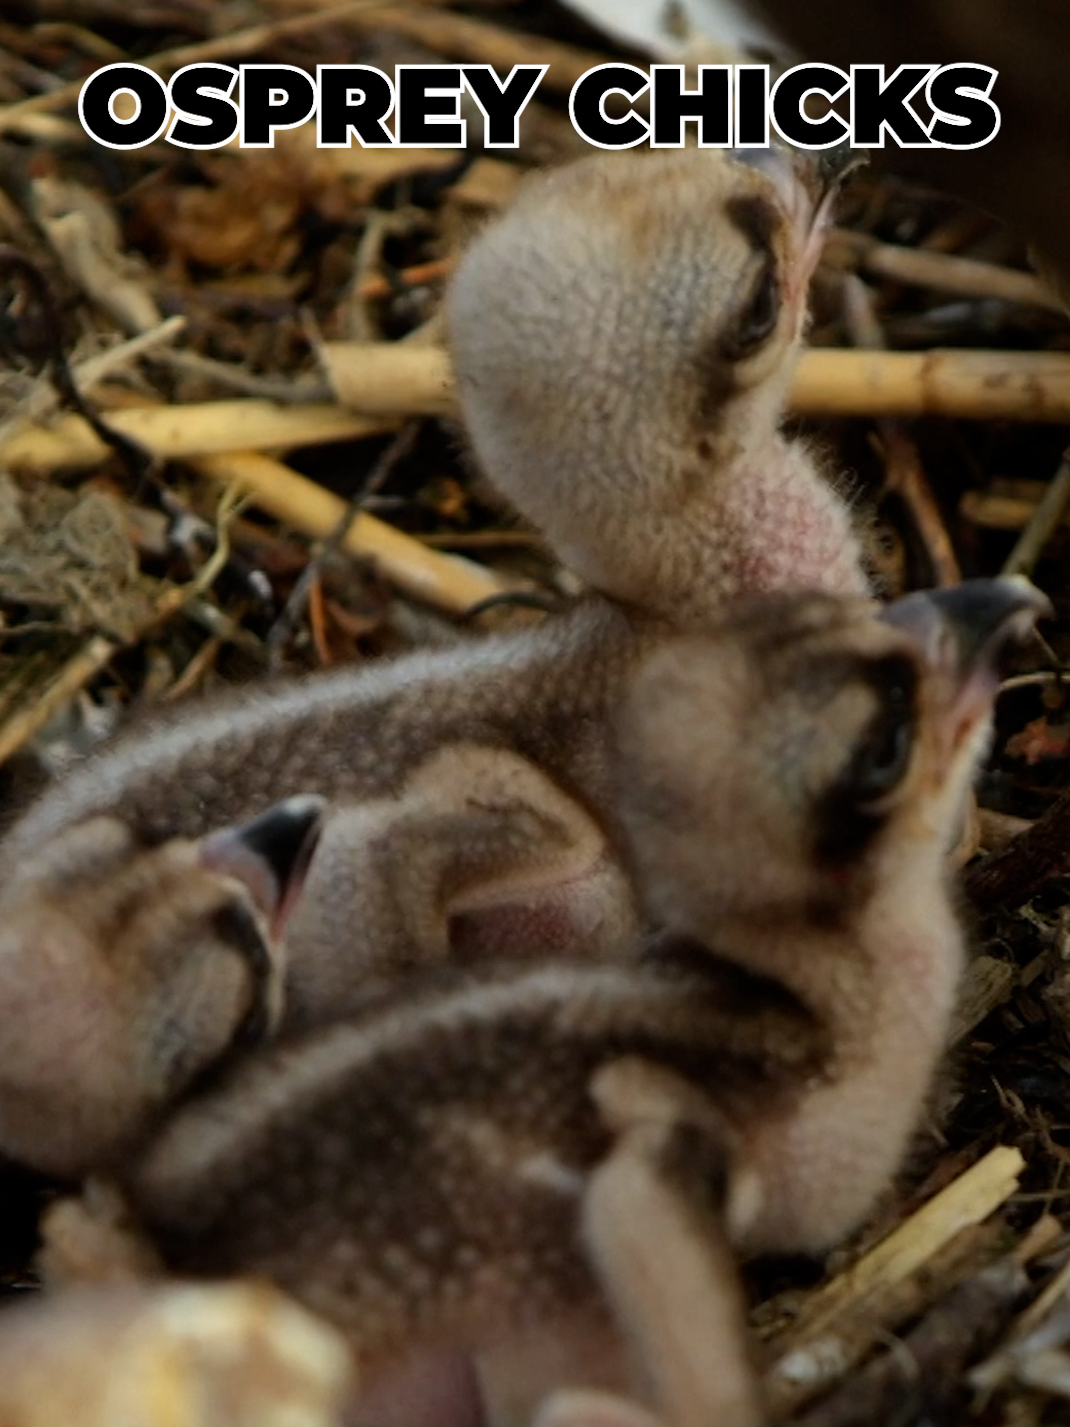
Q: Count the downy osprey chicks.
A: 3